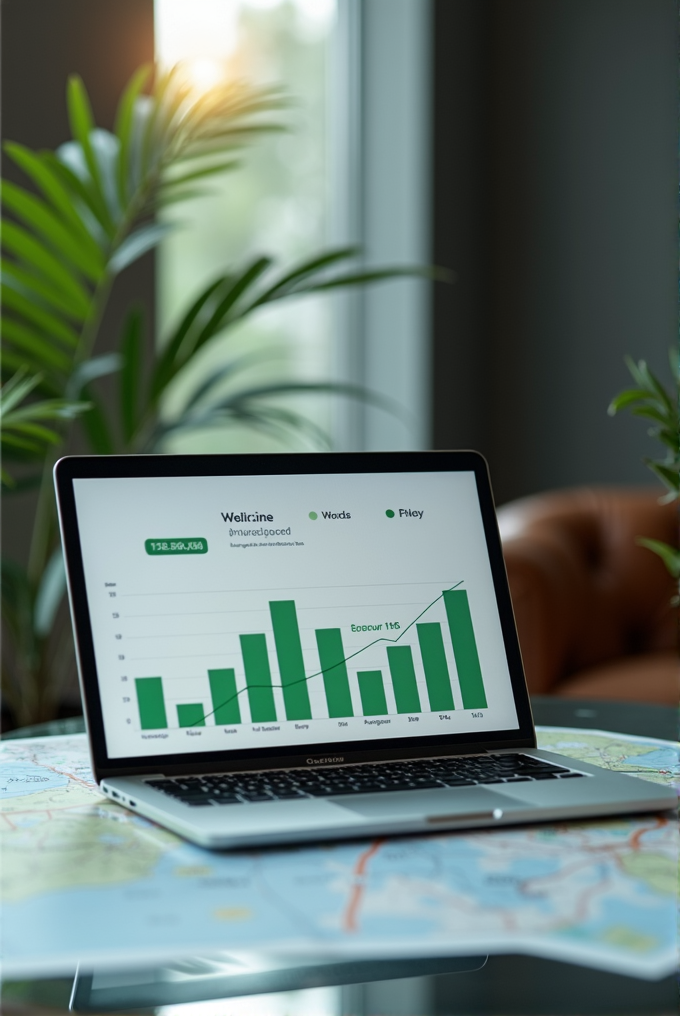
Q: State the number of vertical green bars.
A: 10